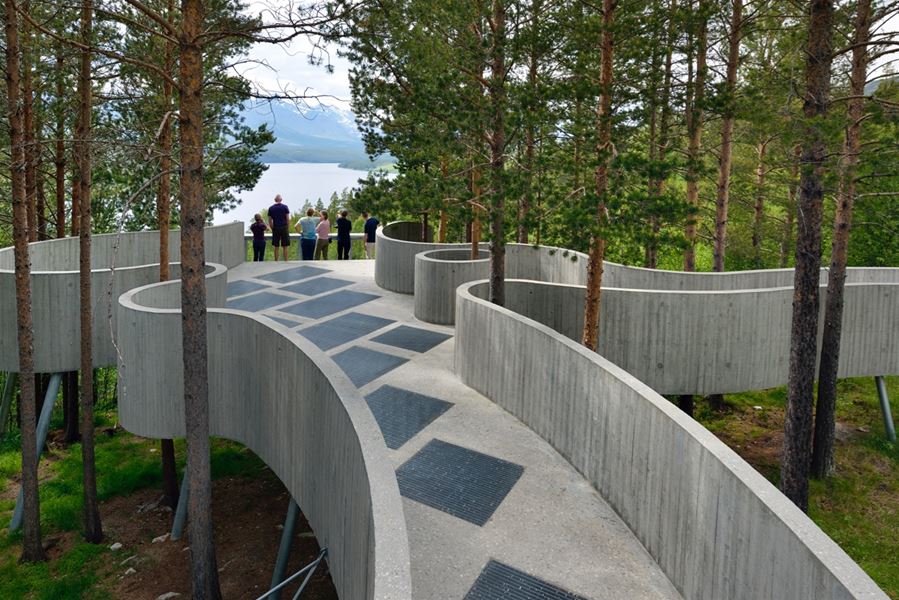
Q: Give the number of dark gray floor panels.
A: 12